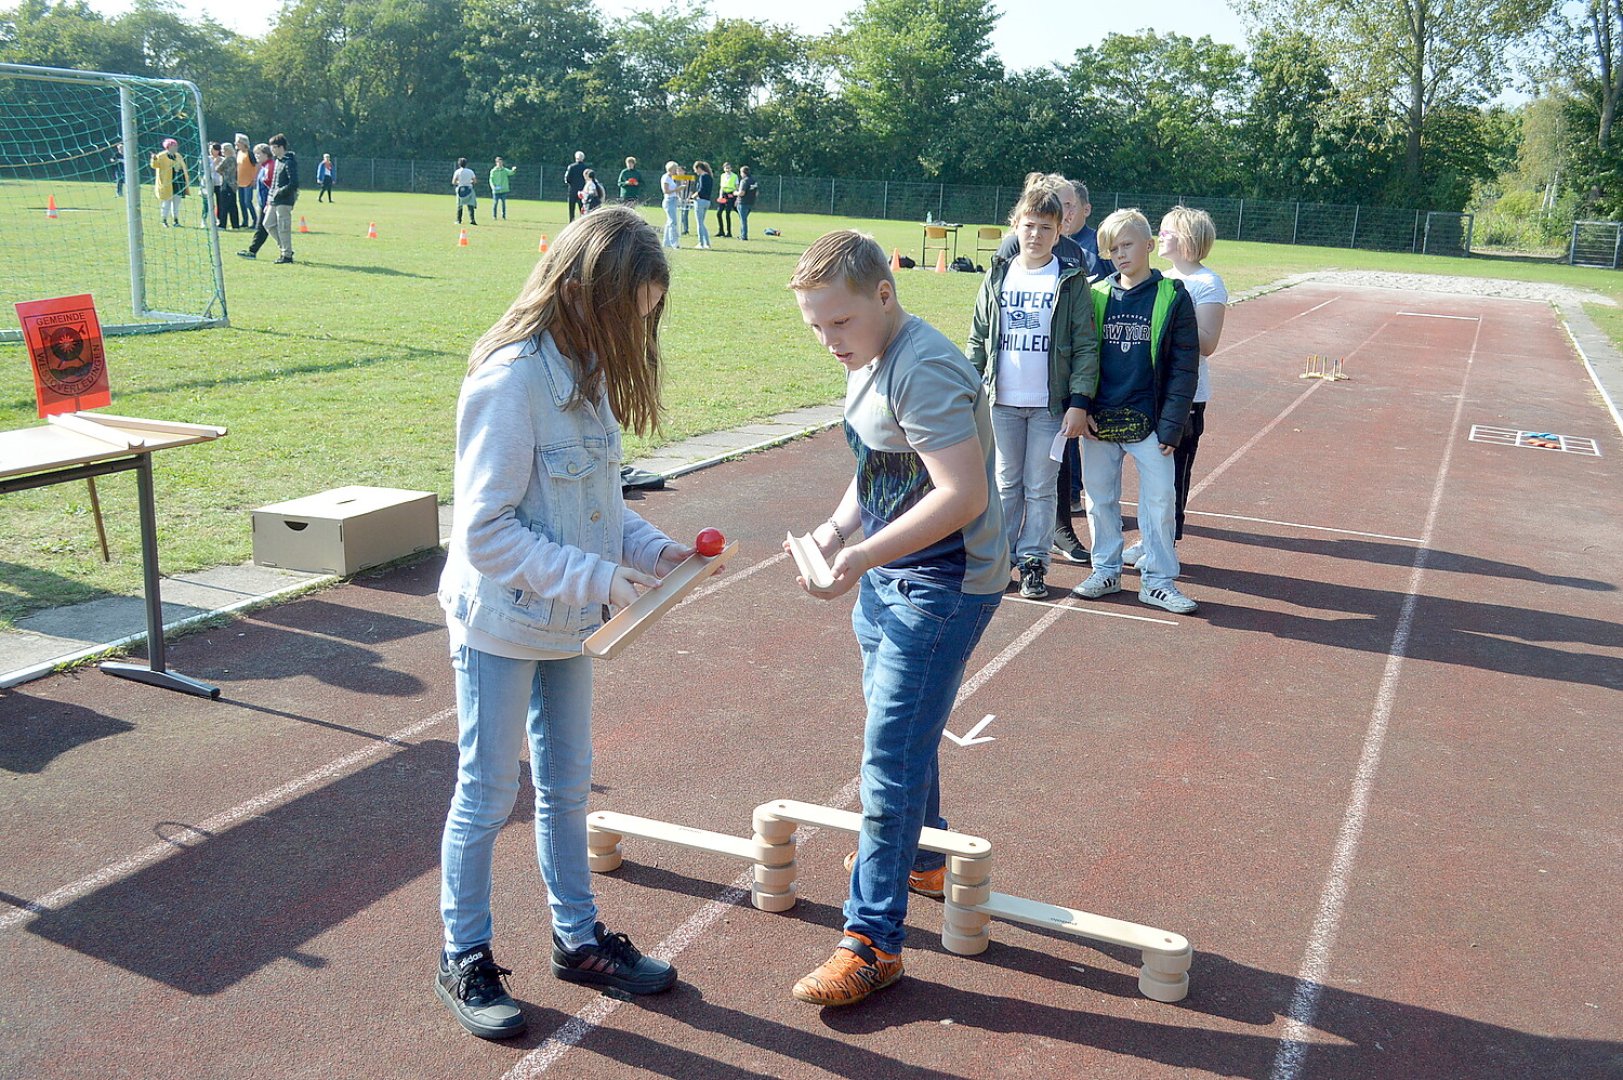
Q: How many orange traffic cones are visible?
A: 7